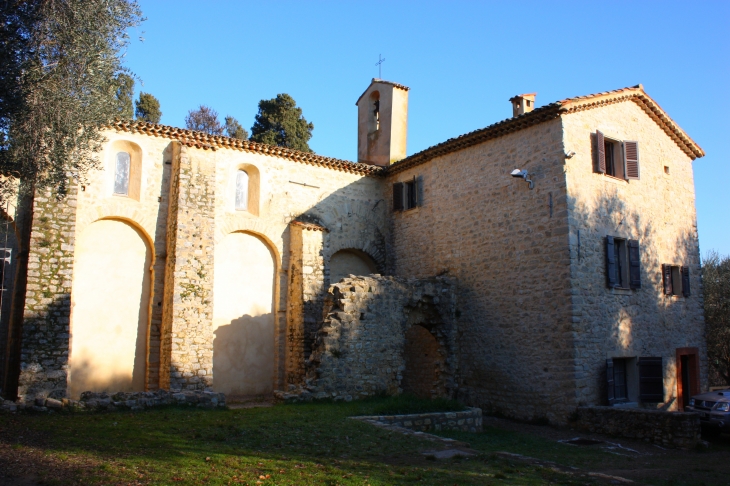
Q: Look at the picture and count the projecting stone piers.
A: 3